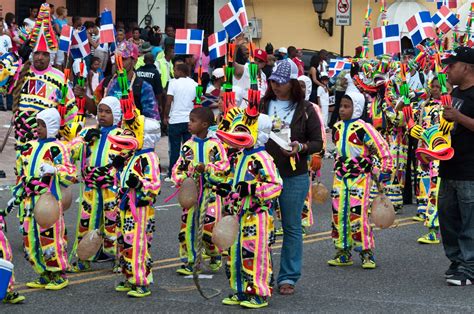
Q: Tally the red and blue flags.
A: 11